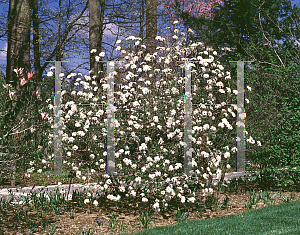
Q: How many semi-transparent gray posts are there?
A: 4